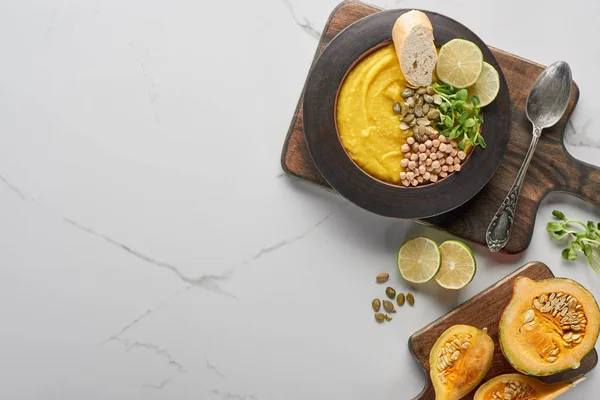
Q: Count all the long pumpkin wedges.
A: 2